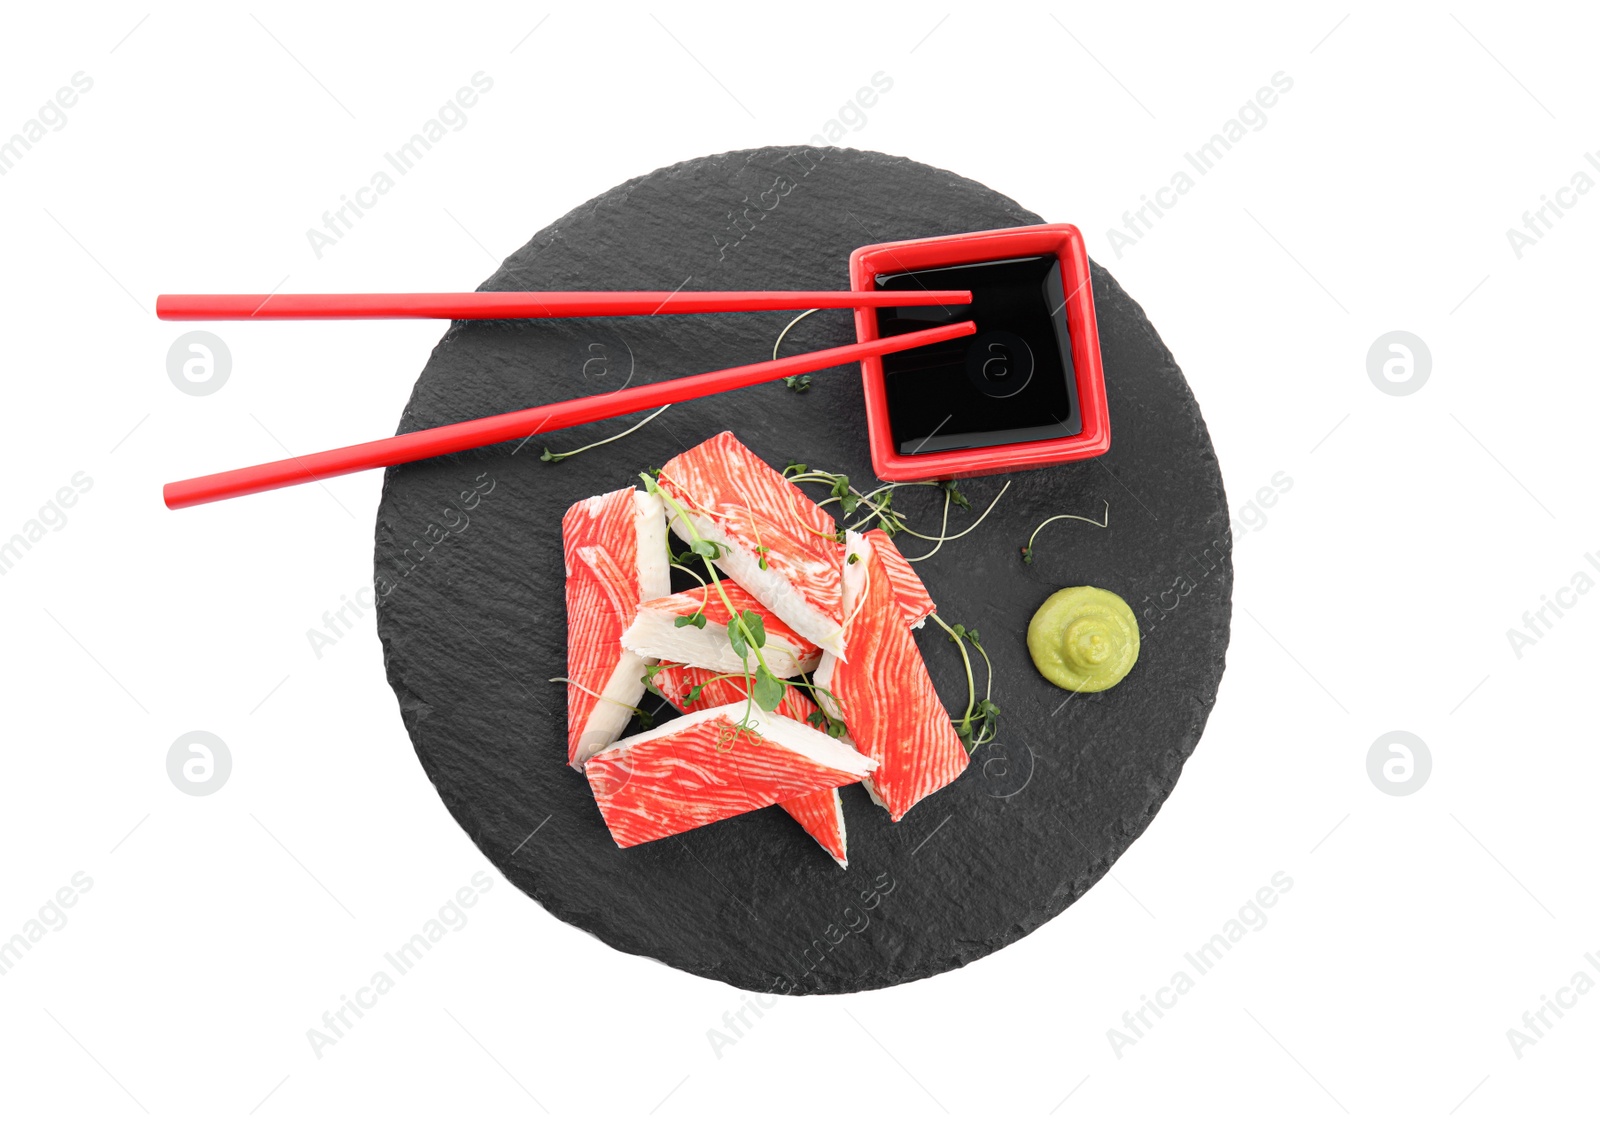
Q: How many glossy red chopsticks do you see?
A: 2